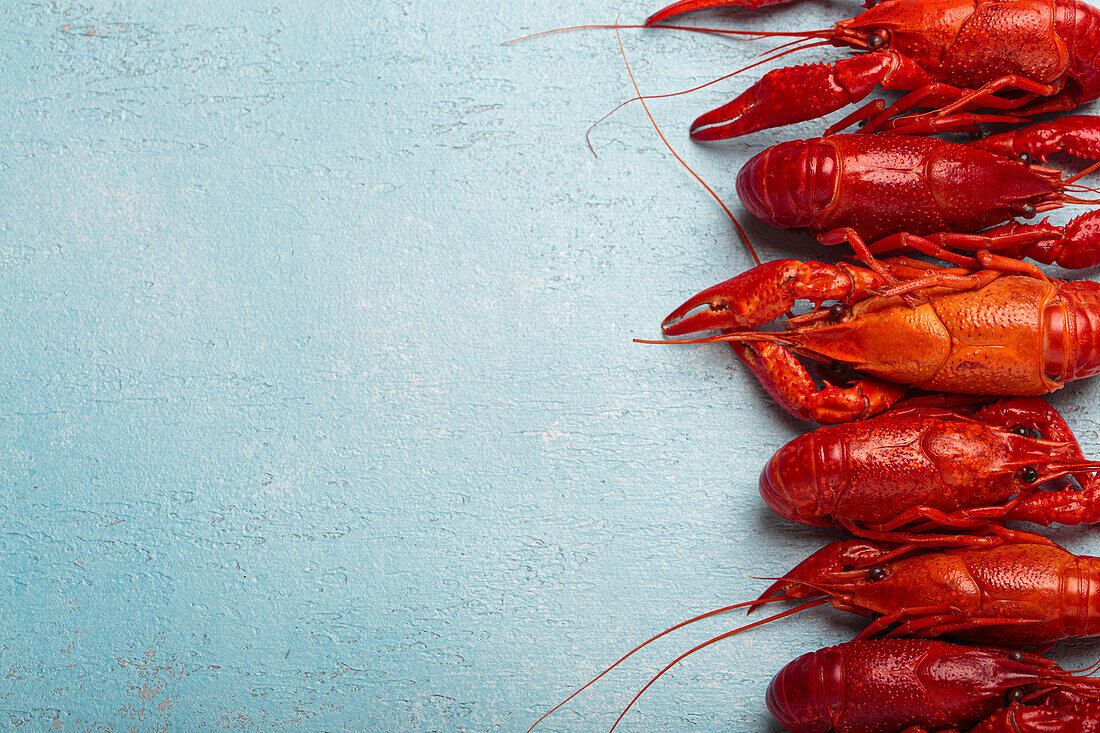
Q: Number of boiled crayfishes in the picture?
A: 6